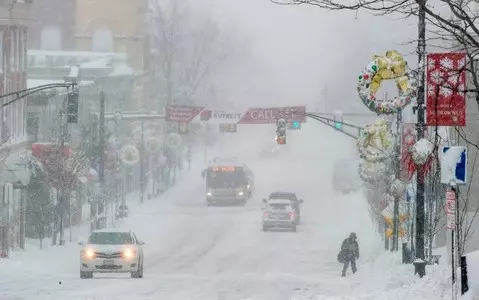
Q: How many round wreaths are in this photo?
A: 6